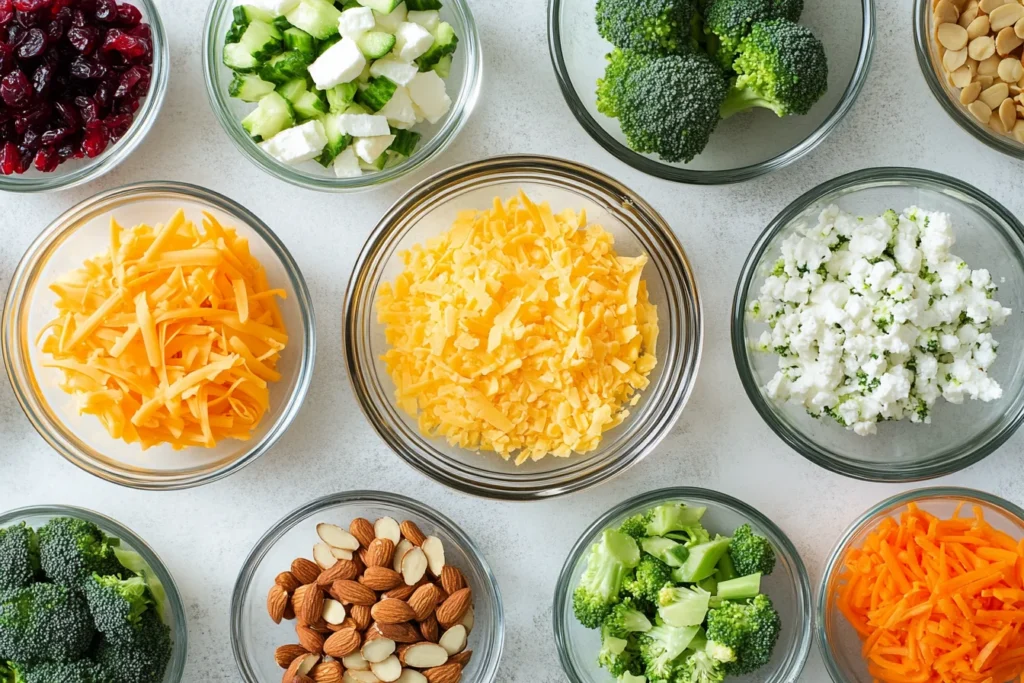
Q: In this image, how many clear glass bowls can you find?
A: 11